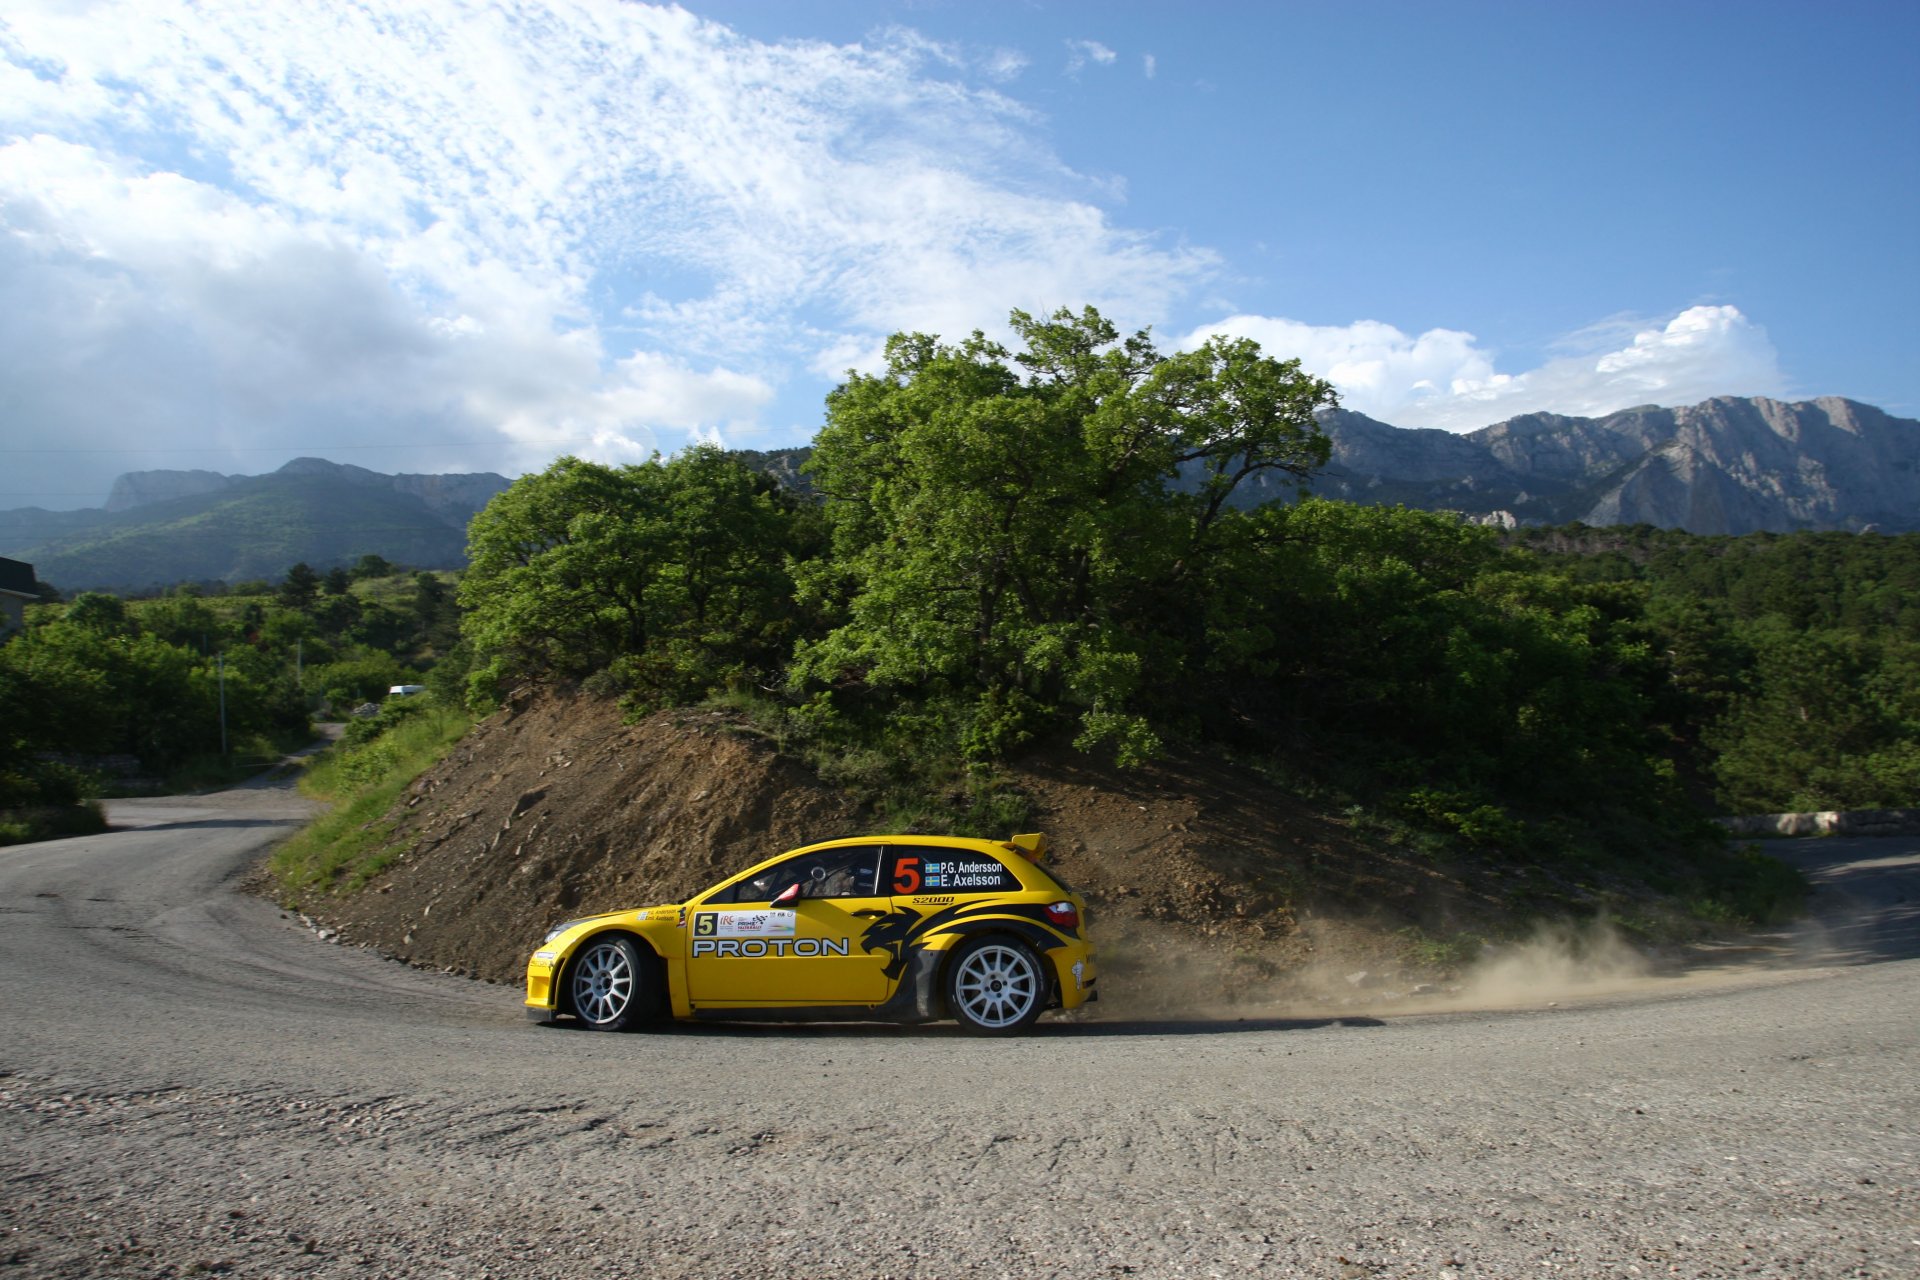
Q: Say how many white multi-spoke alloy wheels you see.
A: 2